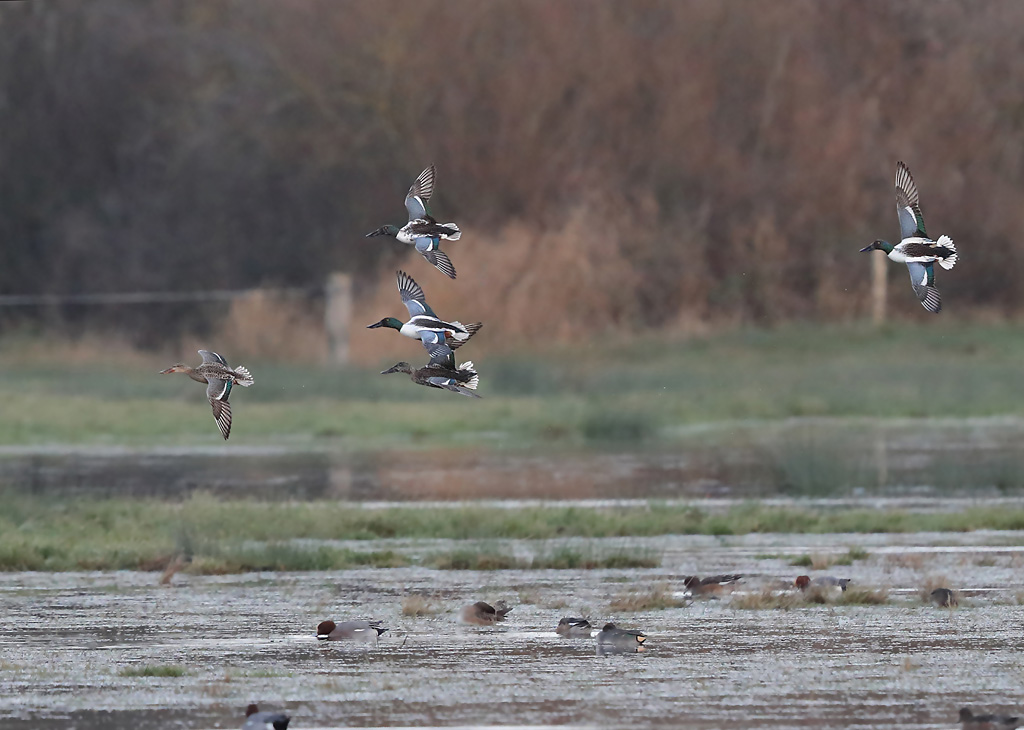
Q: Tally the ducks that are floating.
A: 9